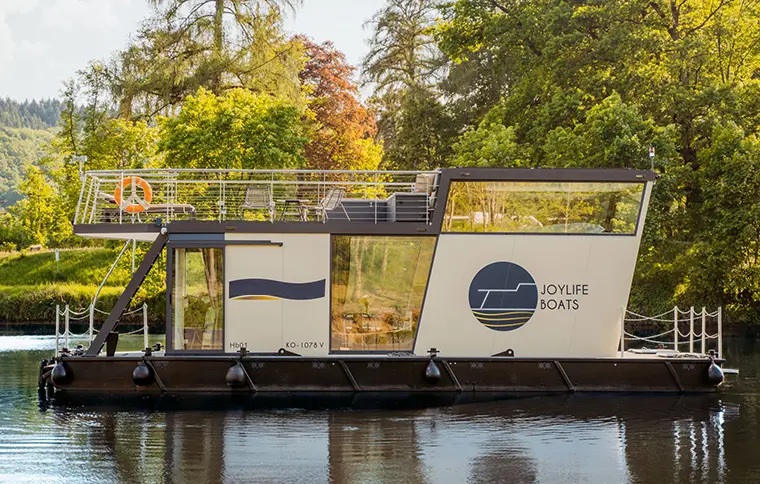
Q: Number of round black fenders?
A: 5